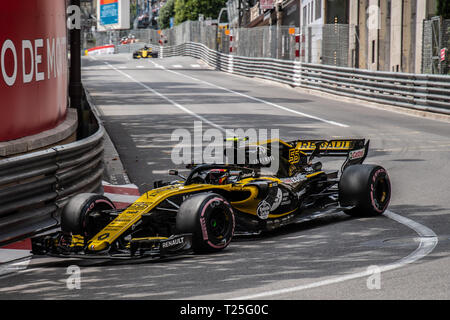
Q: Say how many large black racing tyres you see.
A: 3